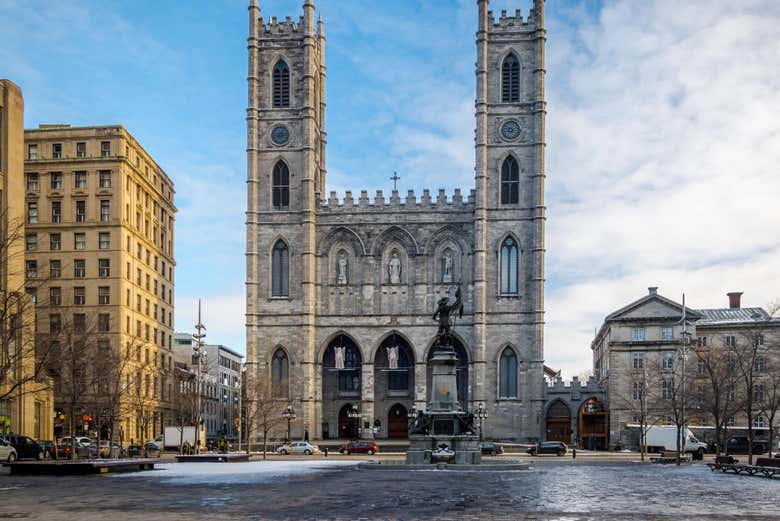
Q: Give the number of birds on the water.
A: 0